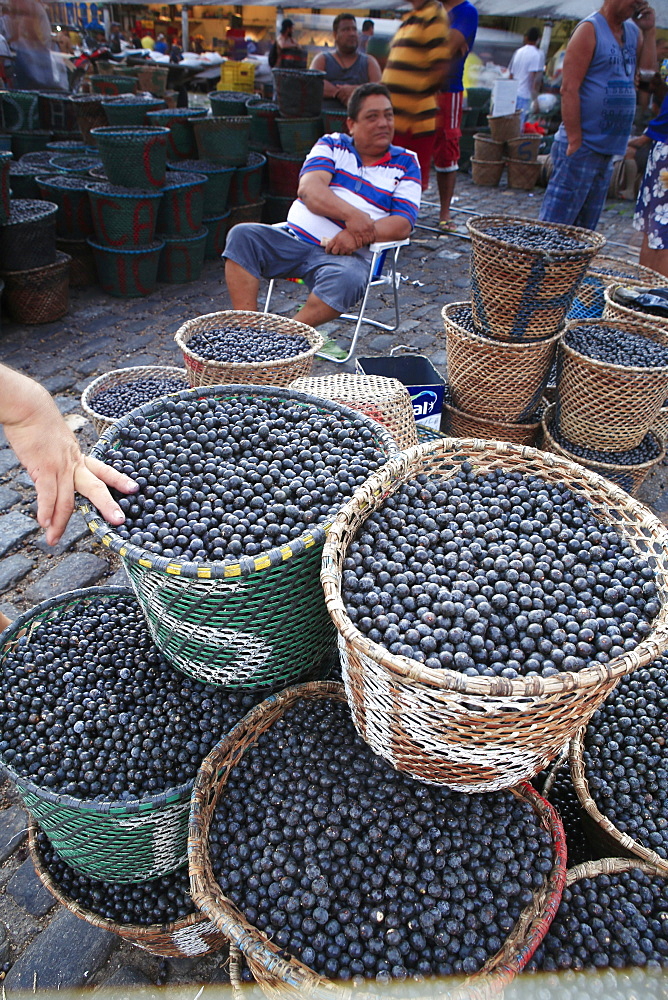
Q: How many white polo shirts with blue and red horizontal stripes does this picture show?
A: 1